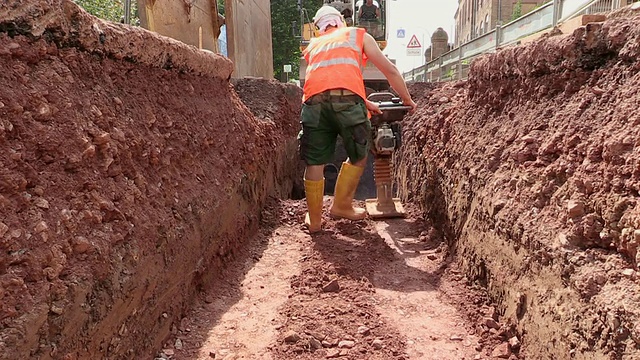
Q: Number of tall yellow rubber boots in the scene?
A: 2